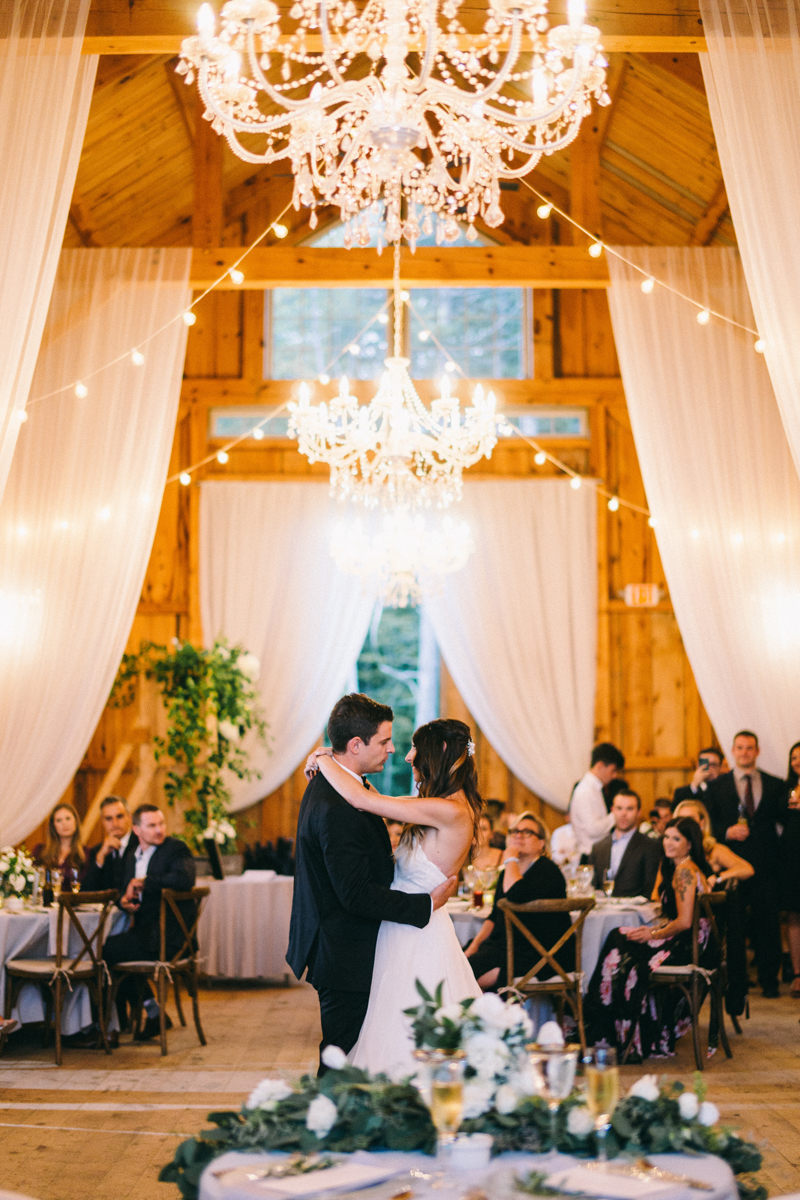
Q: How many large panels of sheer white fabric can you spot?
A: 6